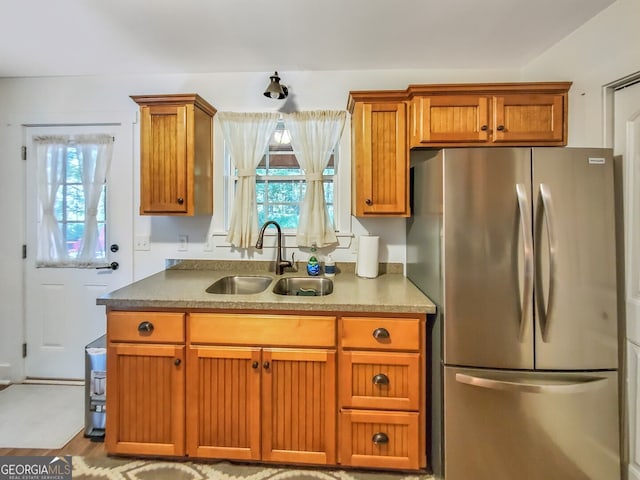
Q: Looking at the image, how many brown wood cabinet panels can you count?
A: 12